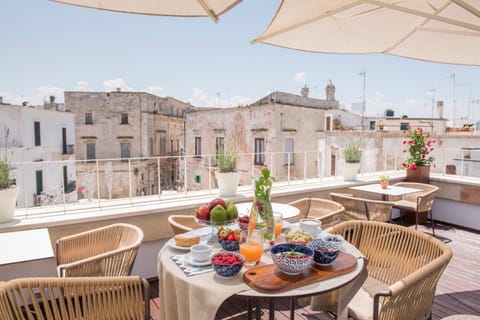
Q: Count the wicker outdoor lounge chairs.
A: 7